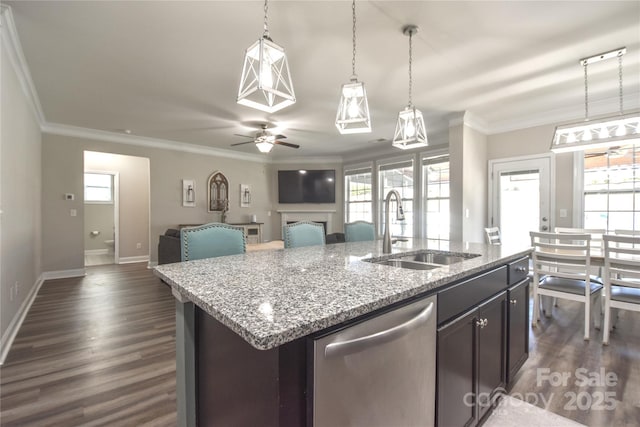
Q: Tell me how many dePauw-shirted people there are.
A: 0